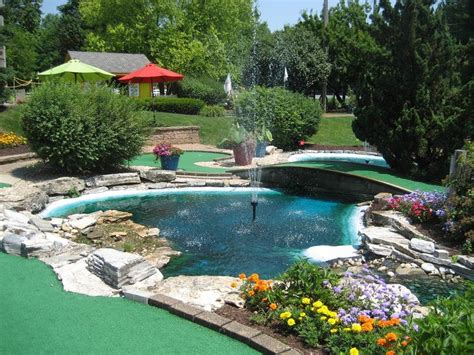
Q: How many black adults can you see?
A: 0